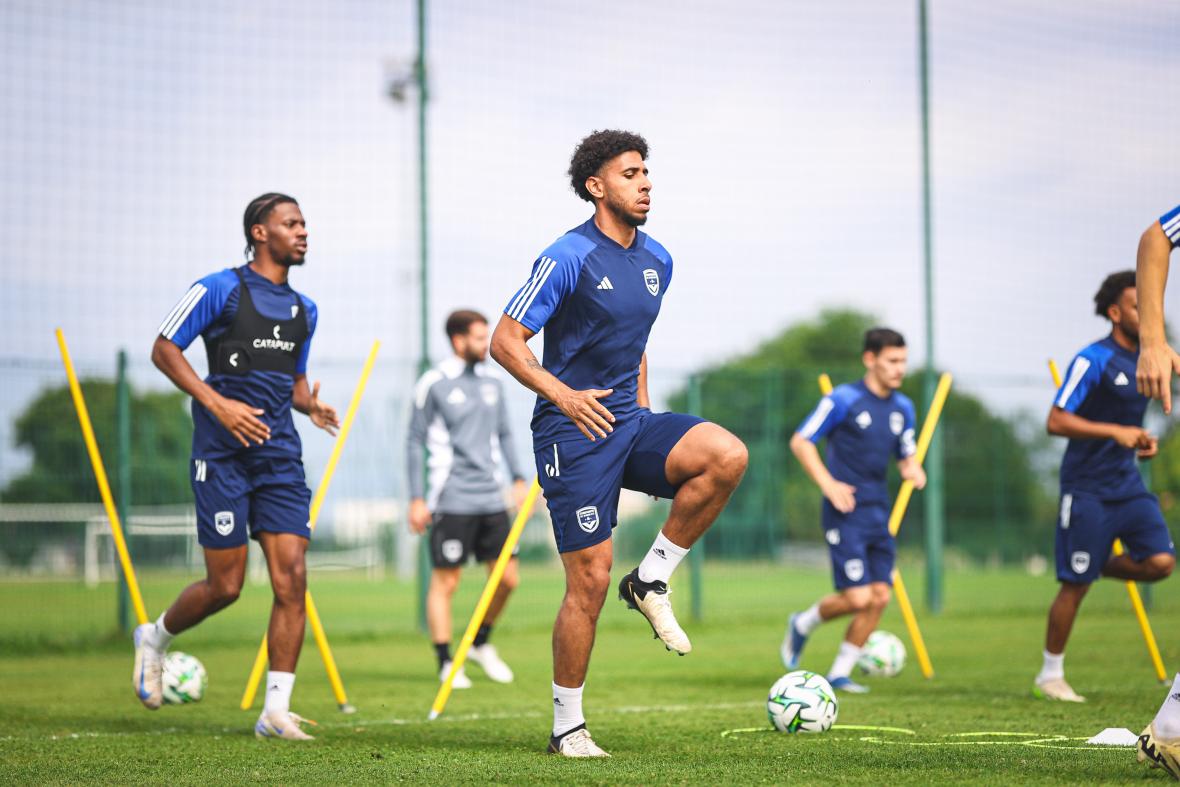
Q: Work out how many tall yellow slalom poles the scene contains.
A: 7